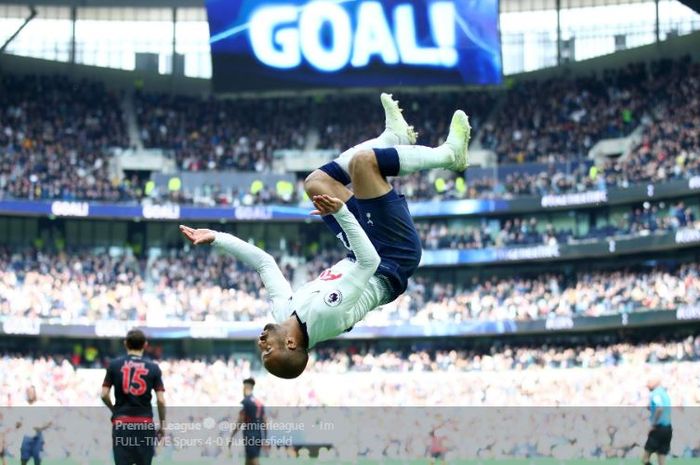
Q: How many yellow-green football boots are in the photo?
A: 2